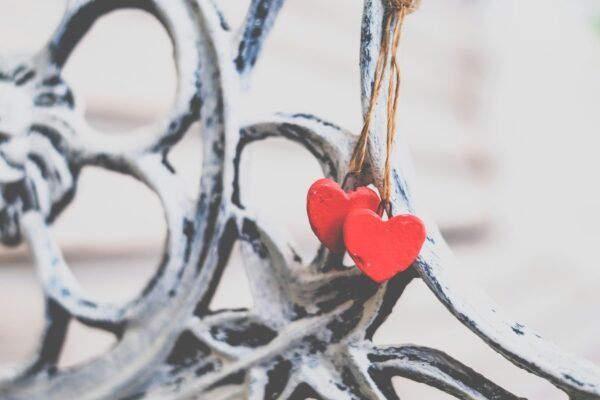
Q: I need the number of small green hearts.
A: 0